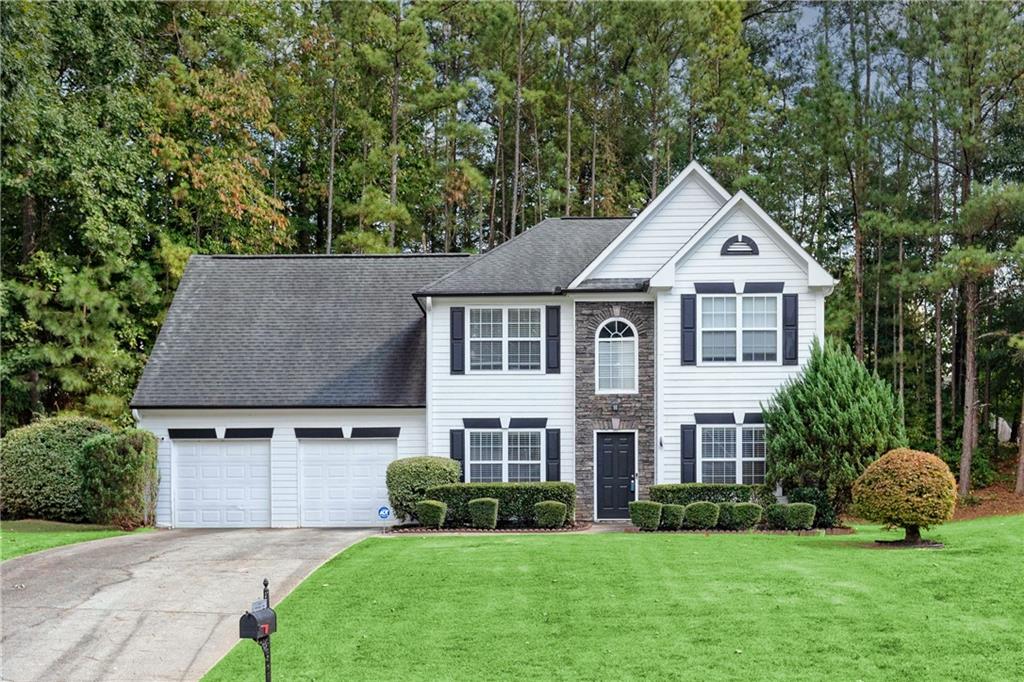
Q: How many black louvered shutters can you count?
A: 7